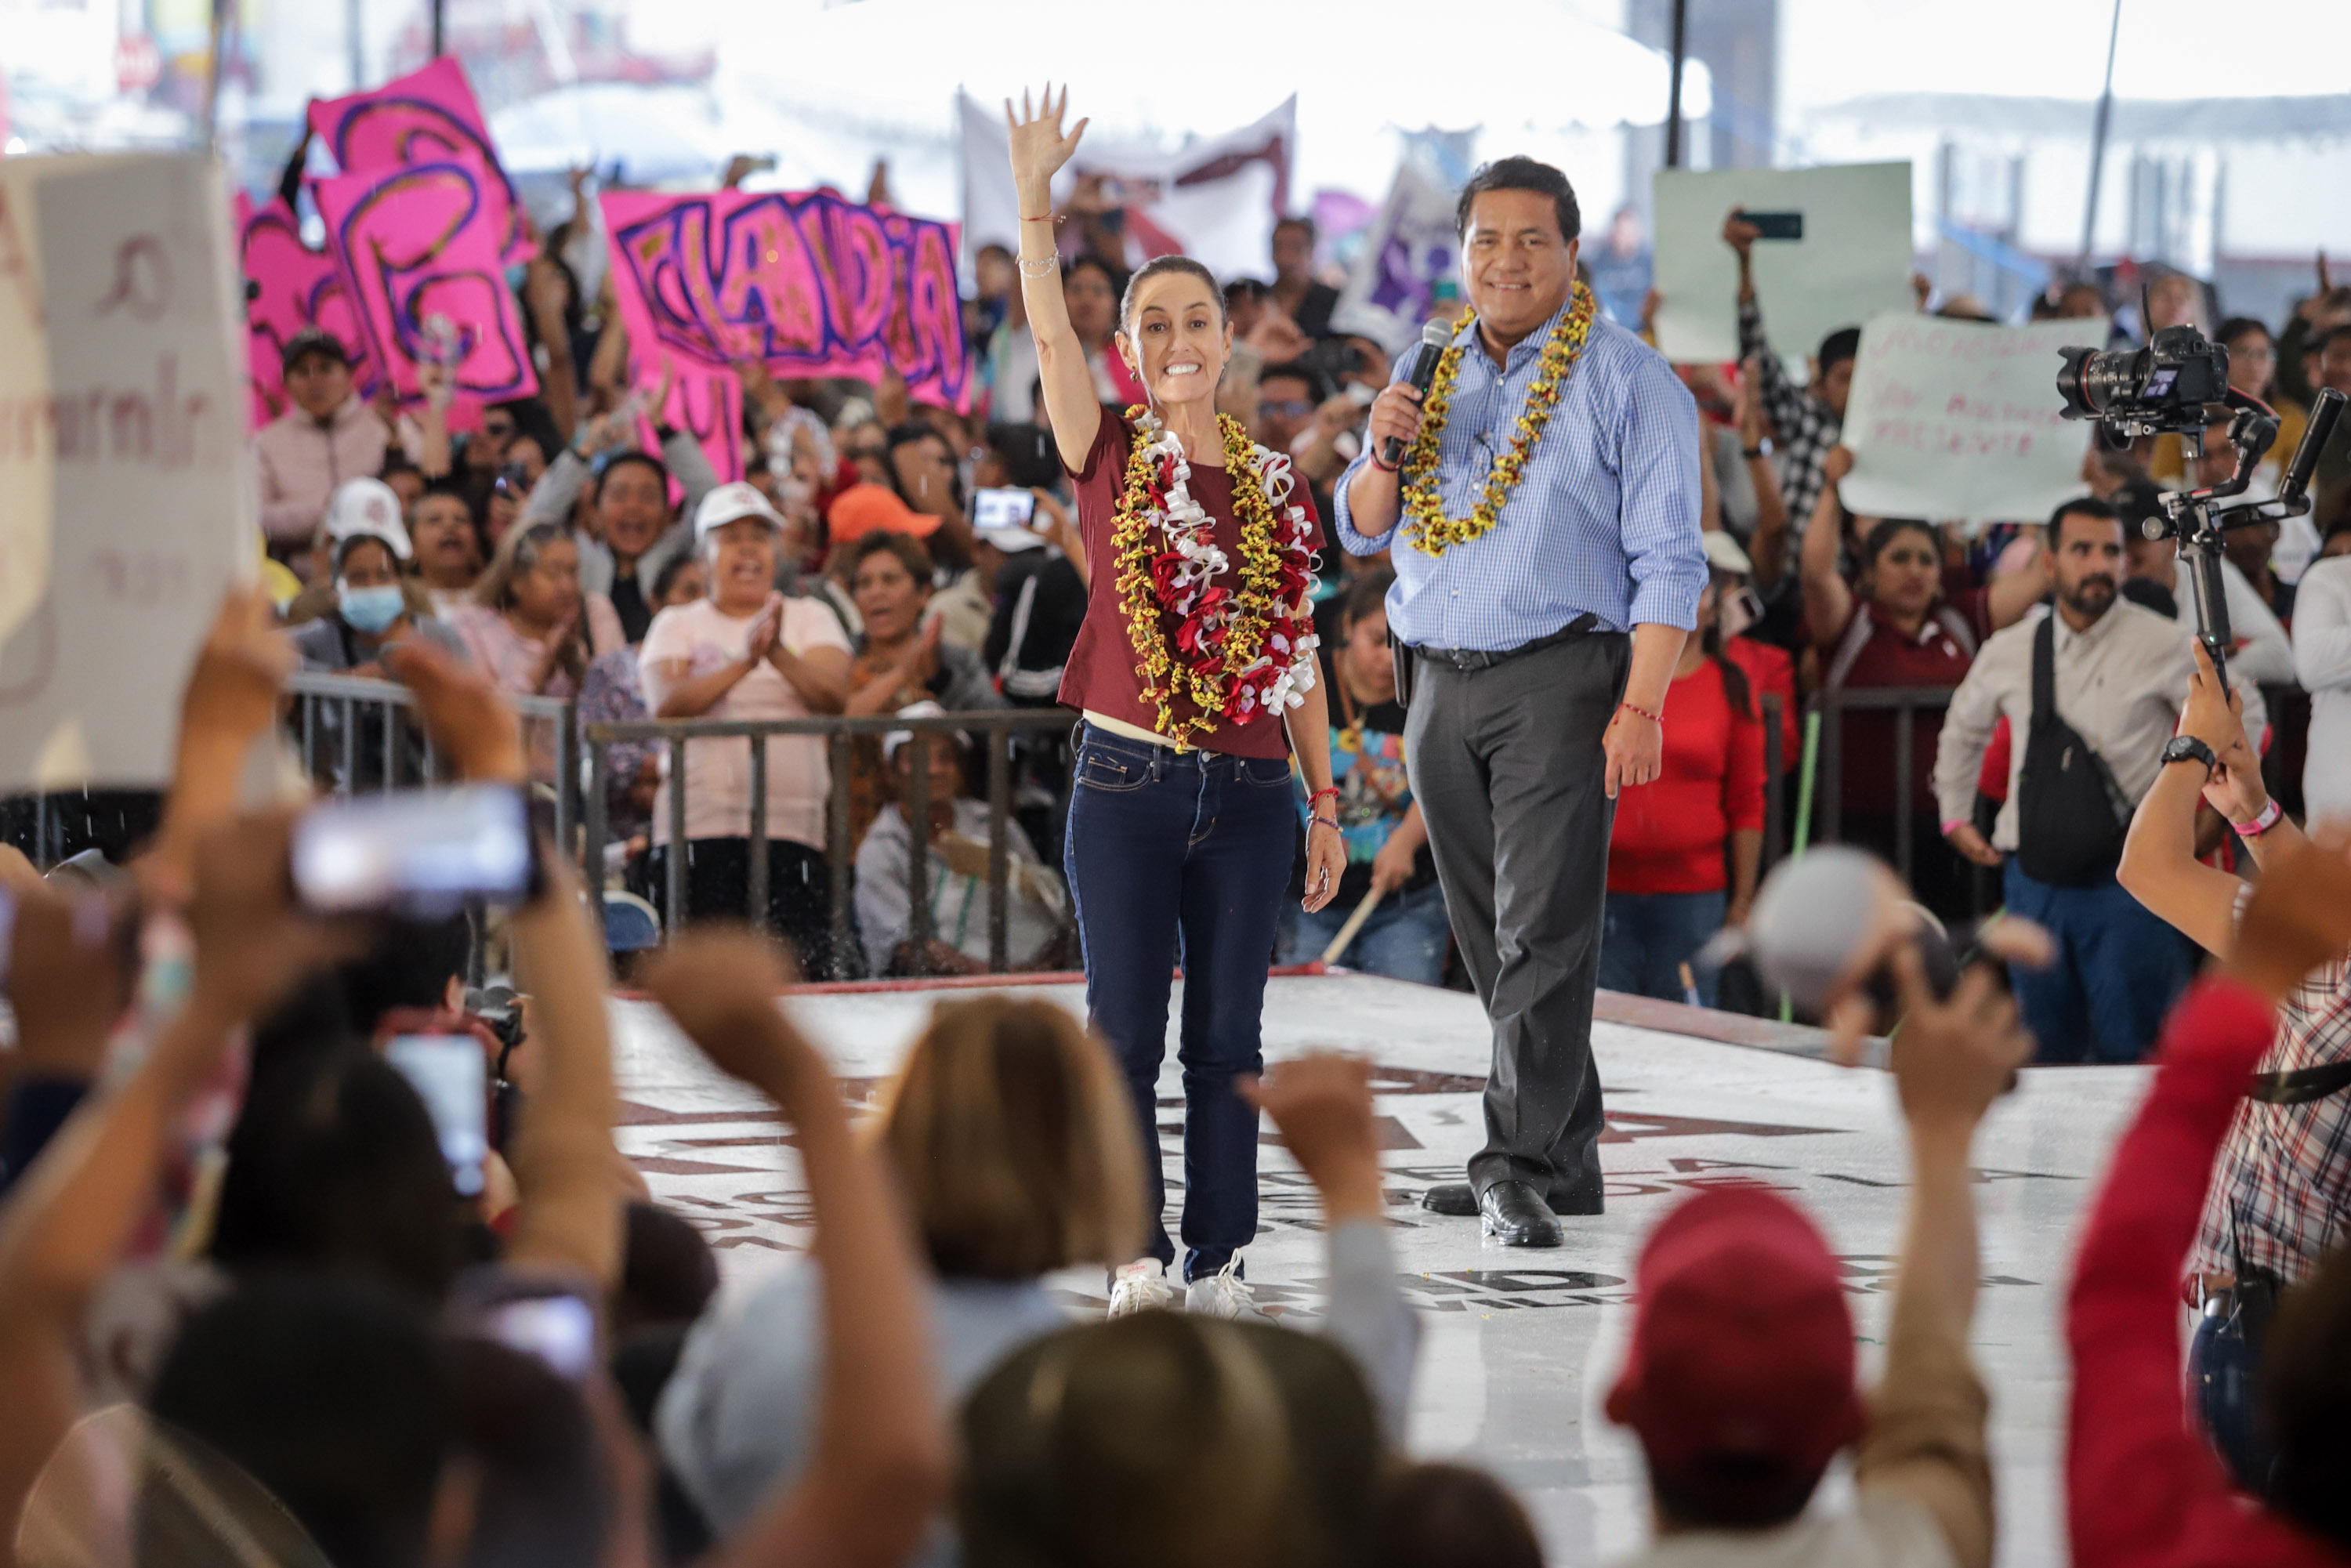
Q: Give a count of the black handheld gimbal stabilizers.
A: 1